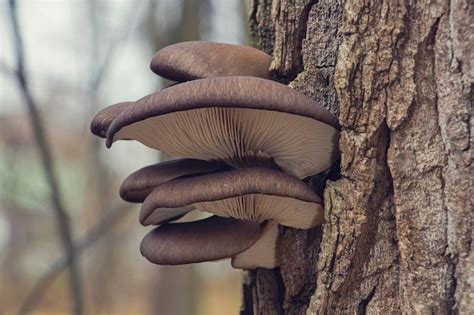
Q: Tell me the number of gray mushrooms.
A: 6